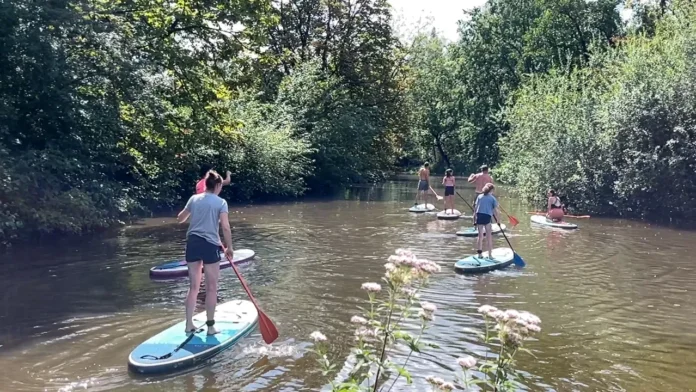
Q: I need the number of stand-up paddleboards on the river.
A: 7